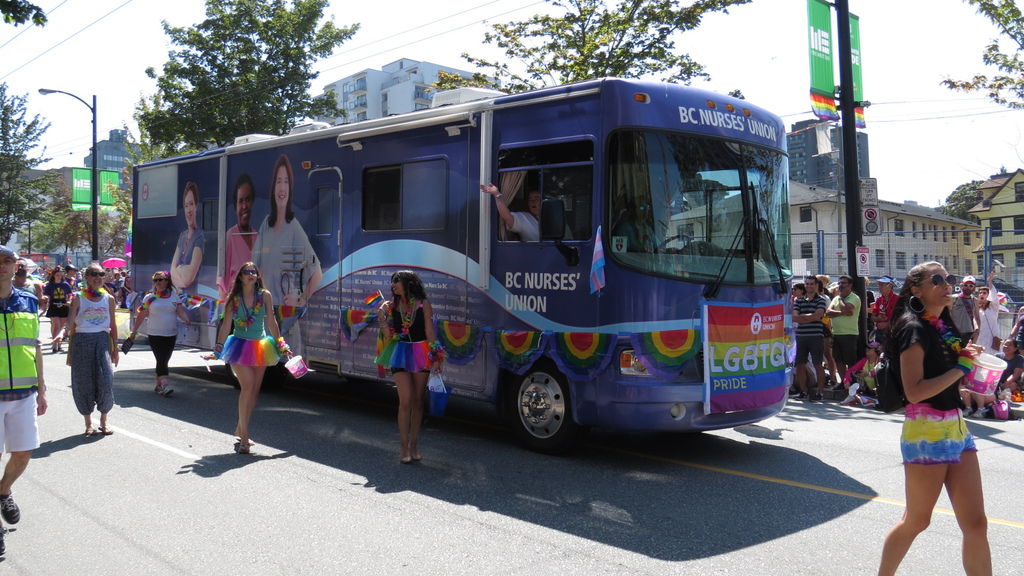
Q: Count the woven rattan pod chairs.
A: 0